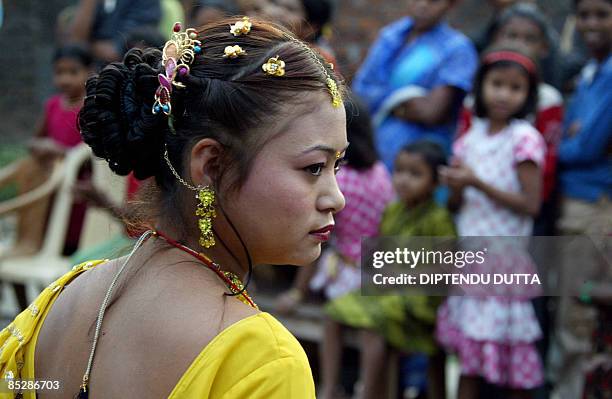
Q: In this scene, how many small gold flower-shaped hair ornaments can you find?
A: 3